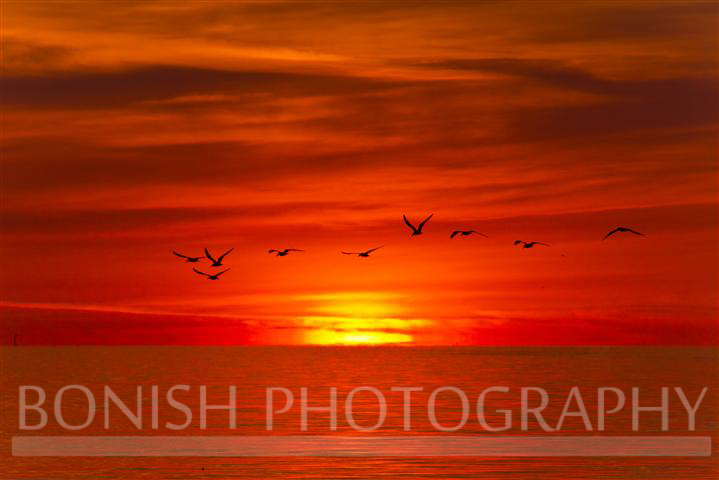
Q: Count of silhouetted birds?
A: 9